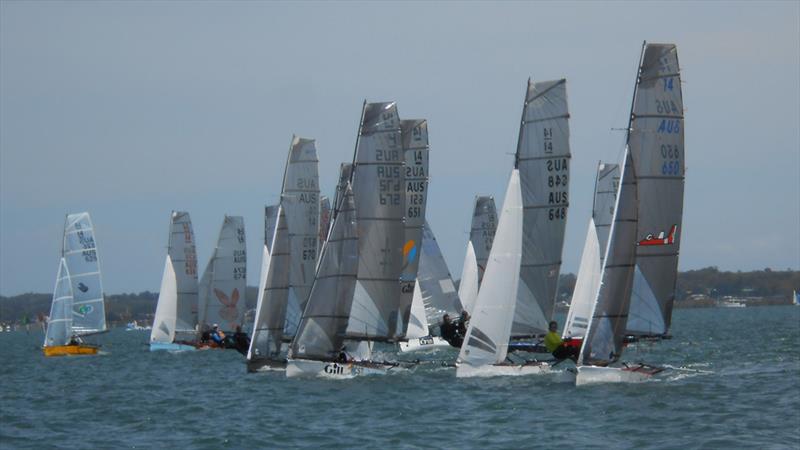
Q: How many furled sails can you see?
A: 0